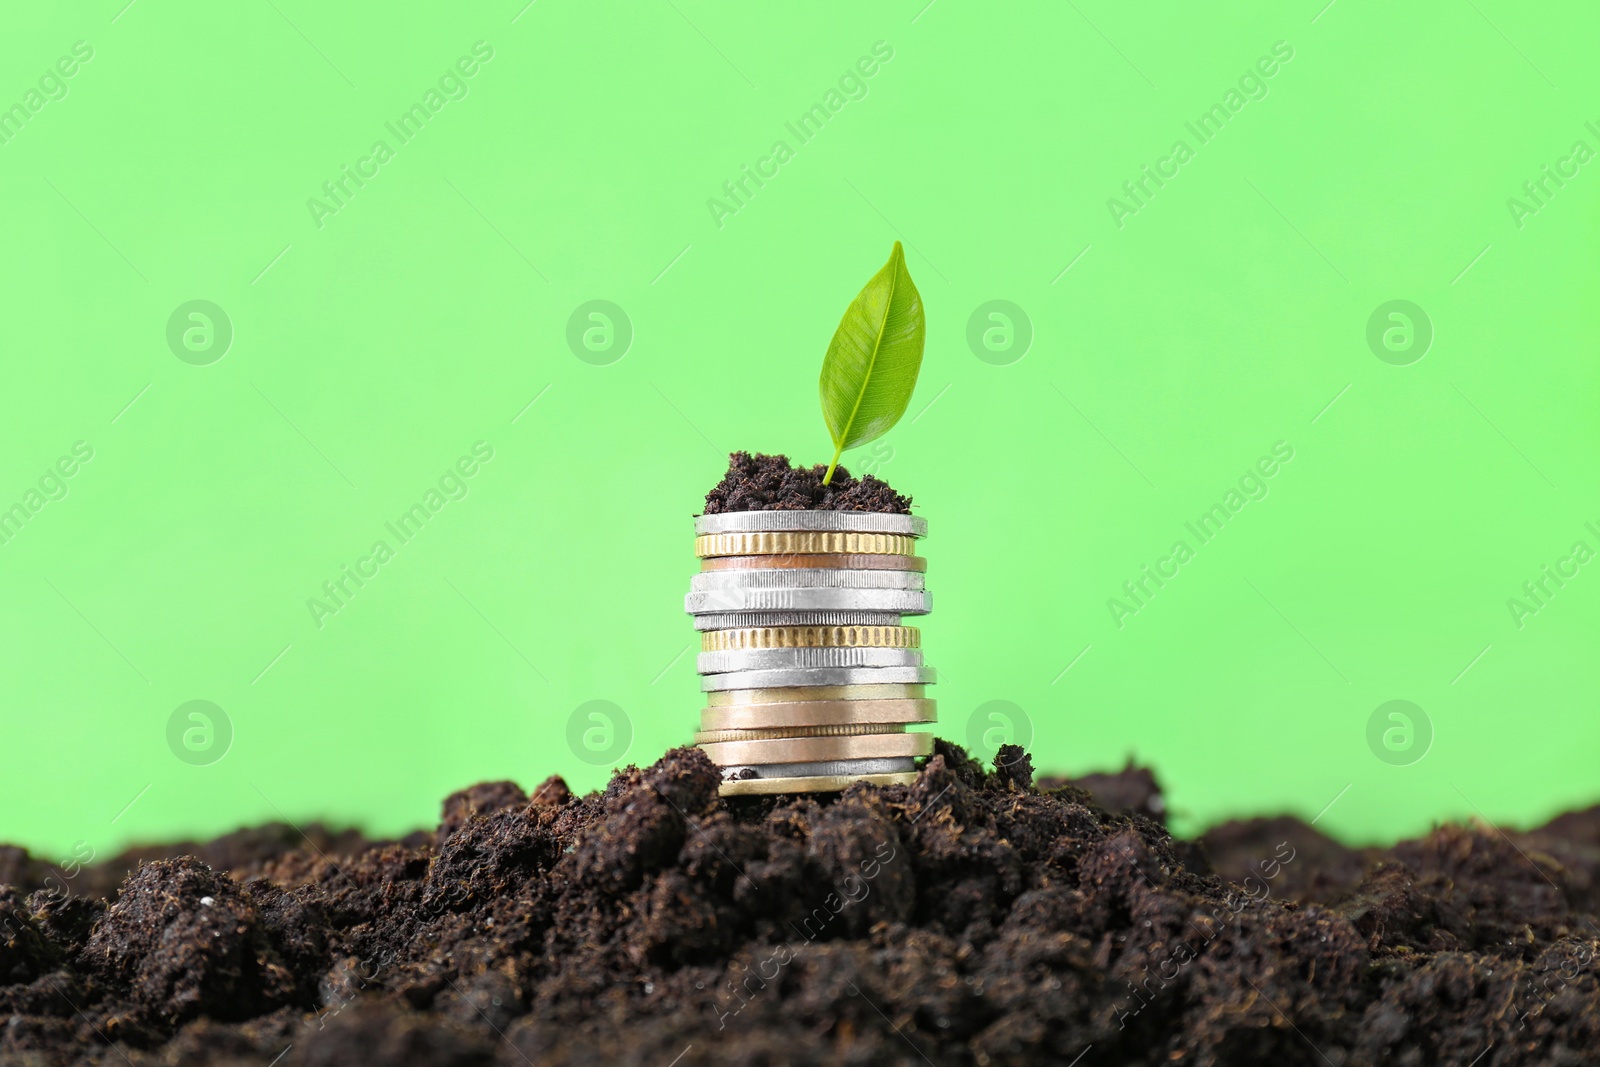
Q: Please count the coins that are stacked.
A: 15